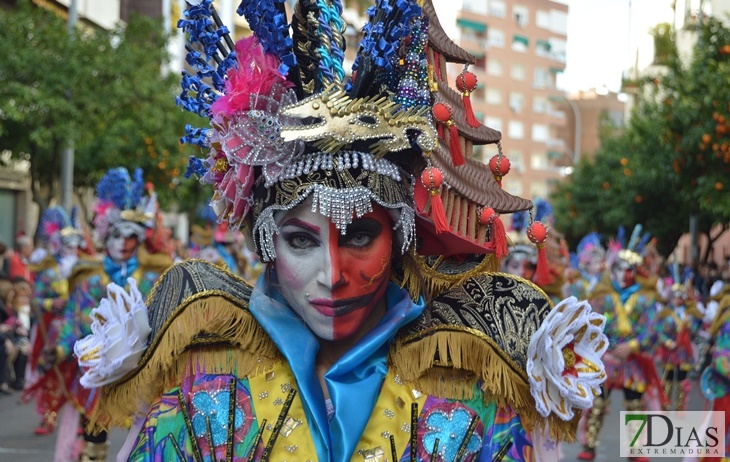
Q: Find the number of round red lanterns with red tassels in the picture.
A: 6